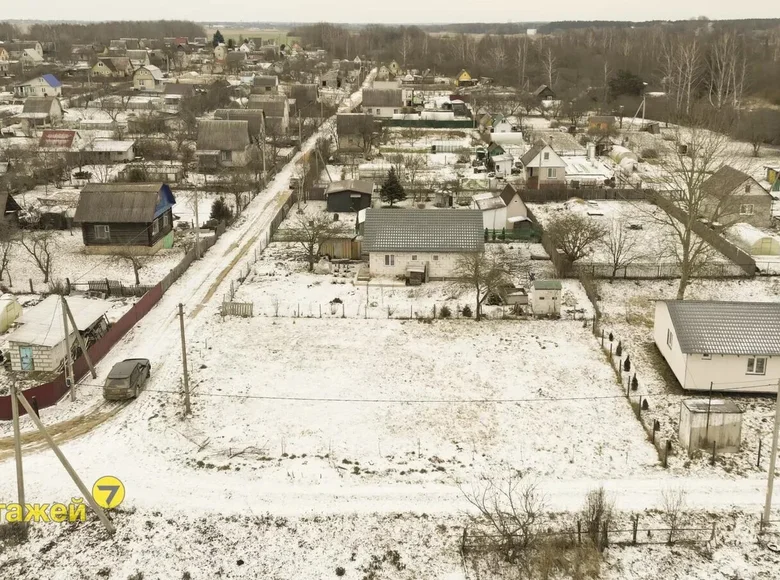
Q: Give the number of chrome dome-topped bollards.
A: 0